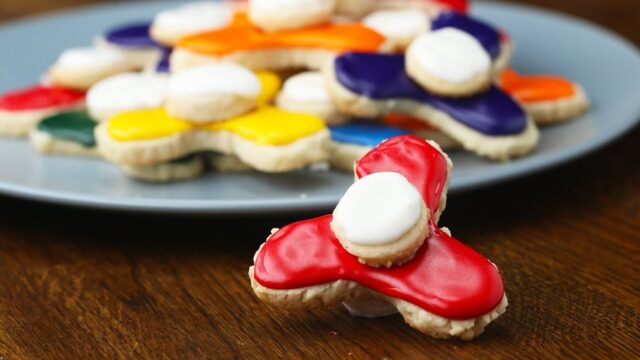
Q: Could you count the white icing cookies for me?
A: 9